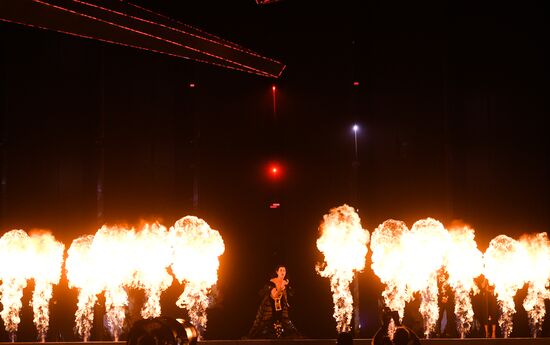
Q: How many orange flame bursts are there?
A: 12